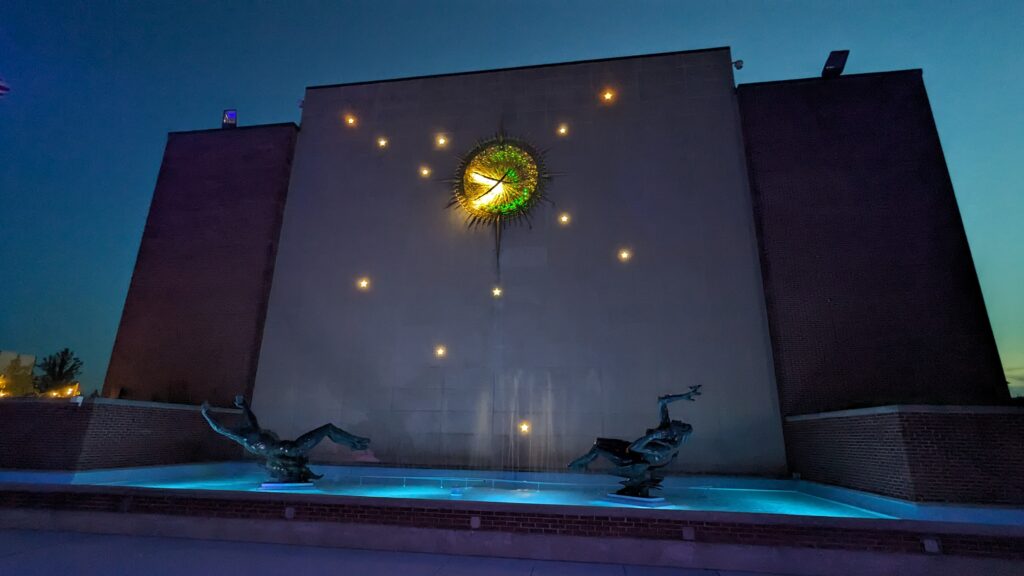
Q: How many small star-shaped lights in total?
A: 12